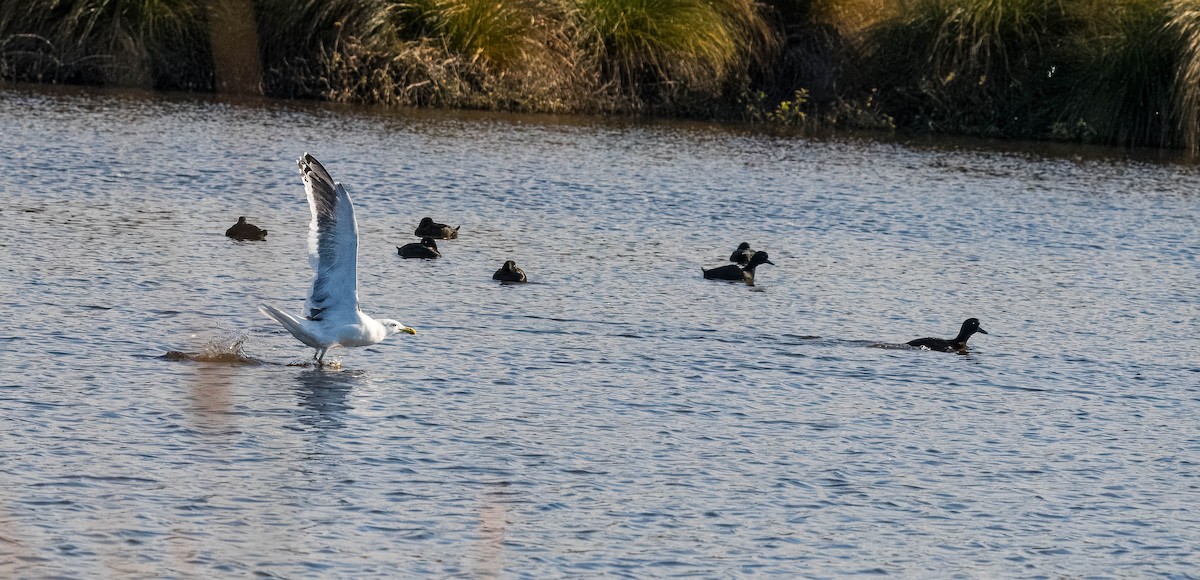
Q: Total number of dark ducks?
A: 7